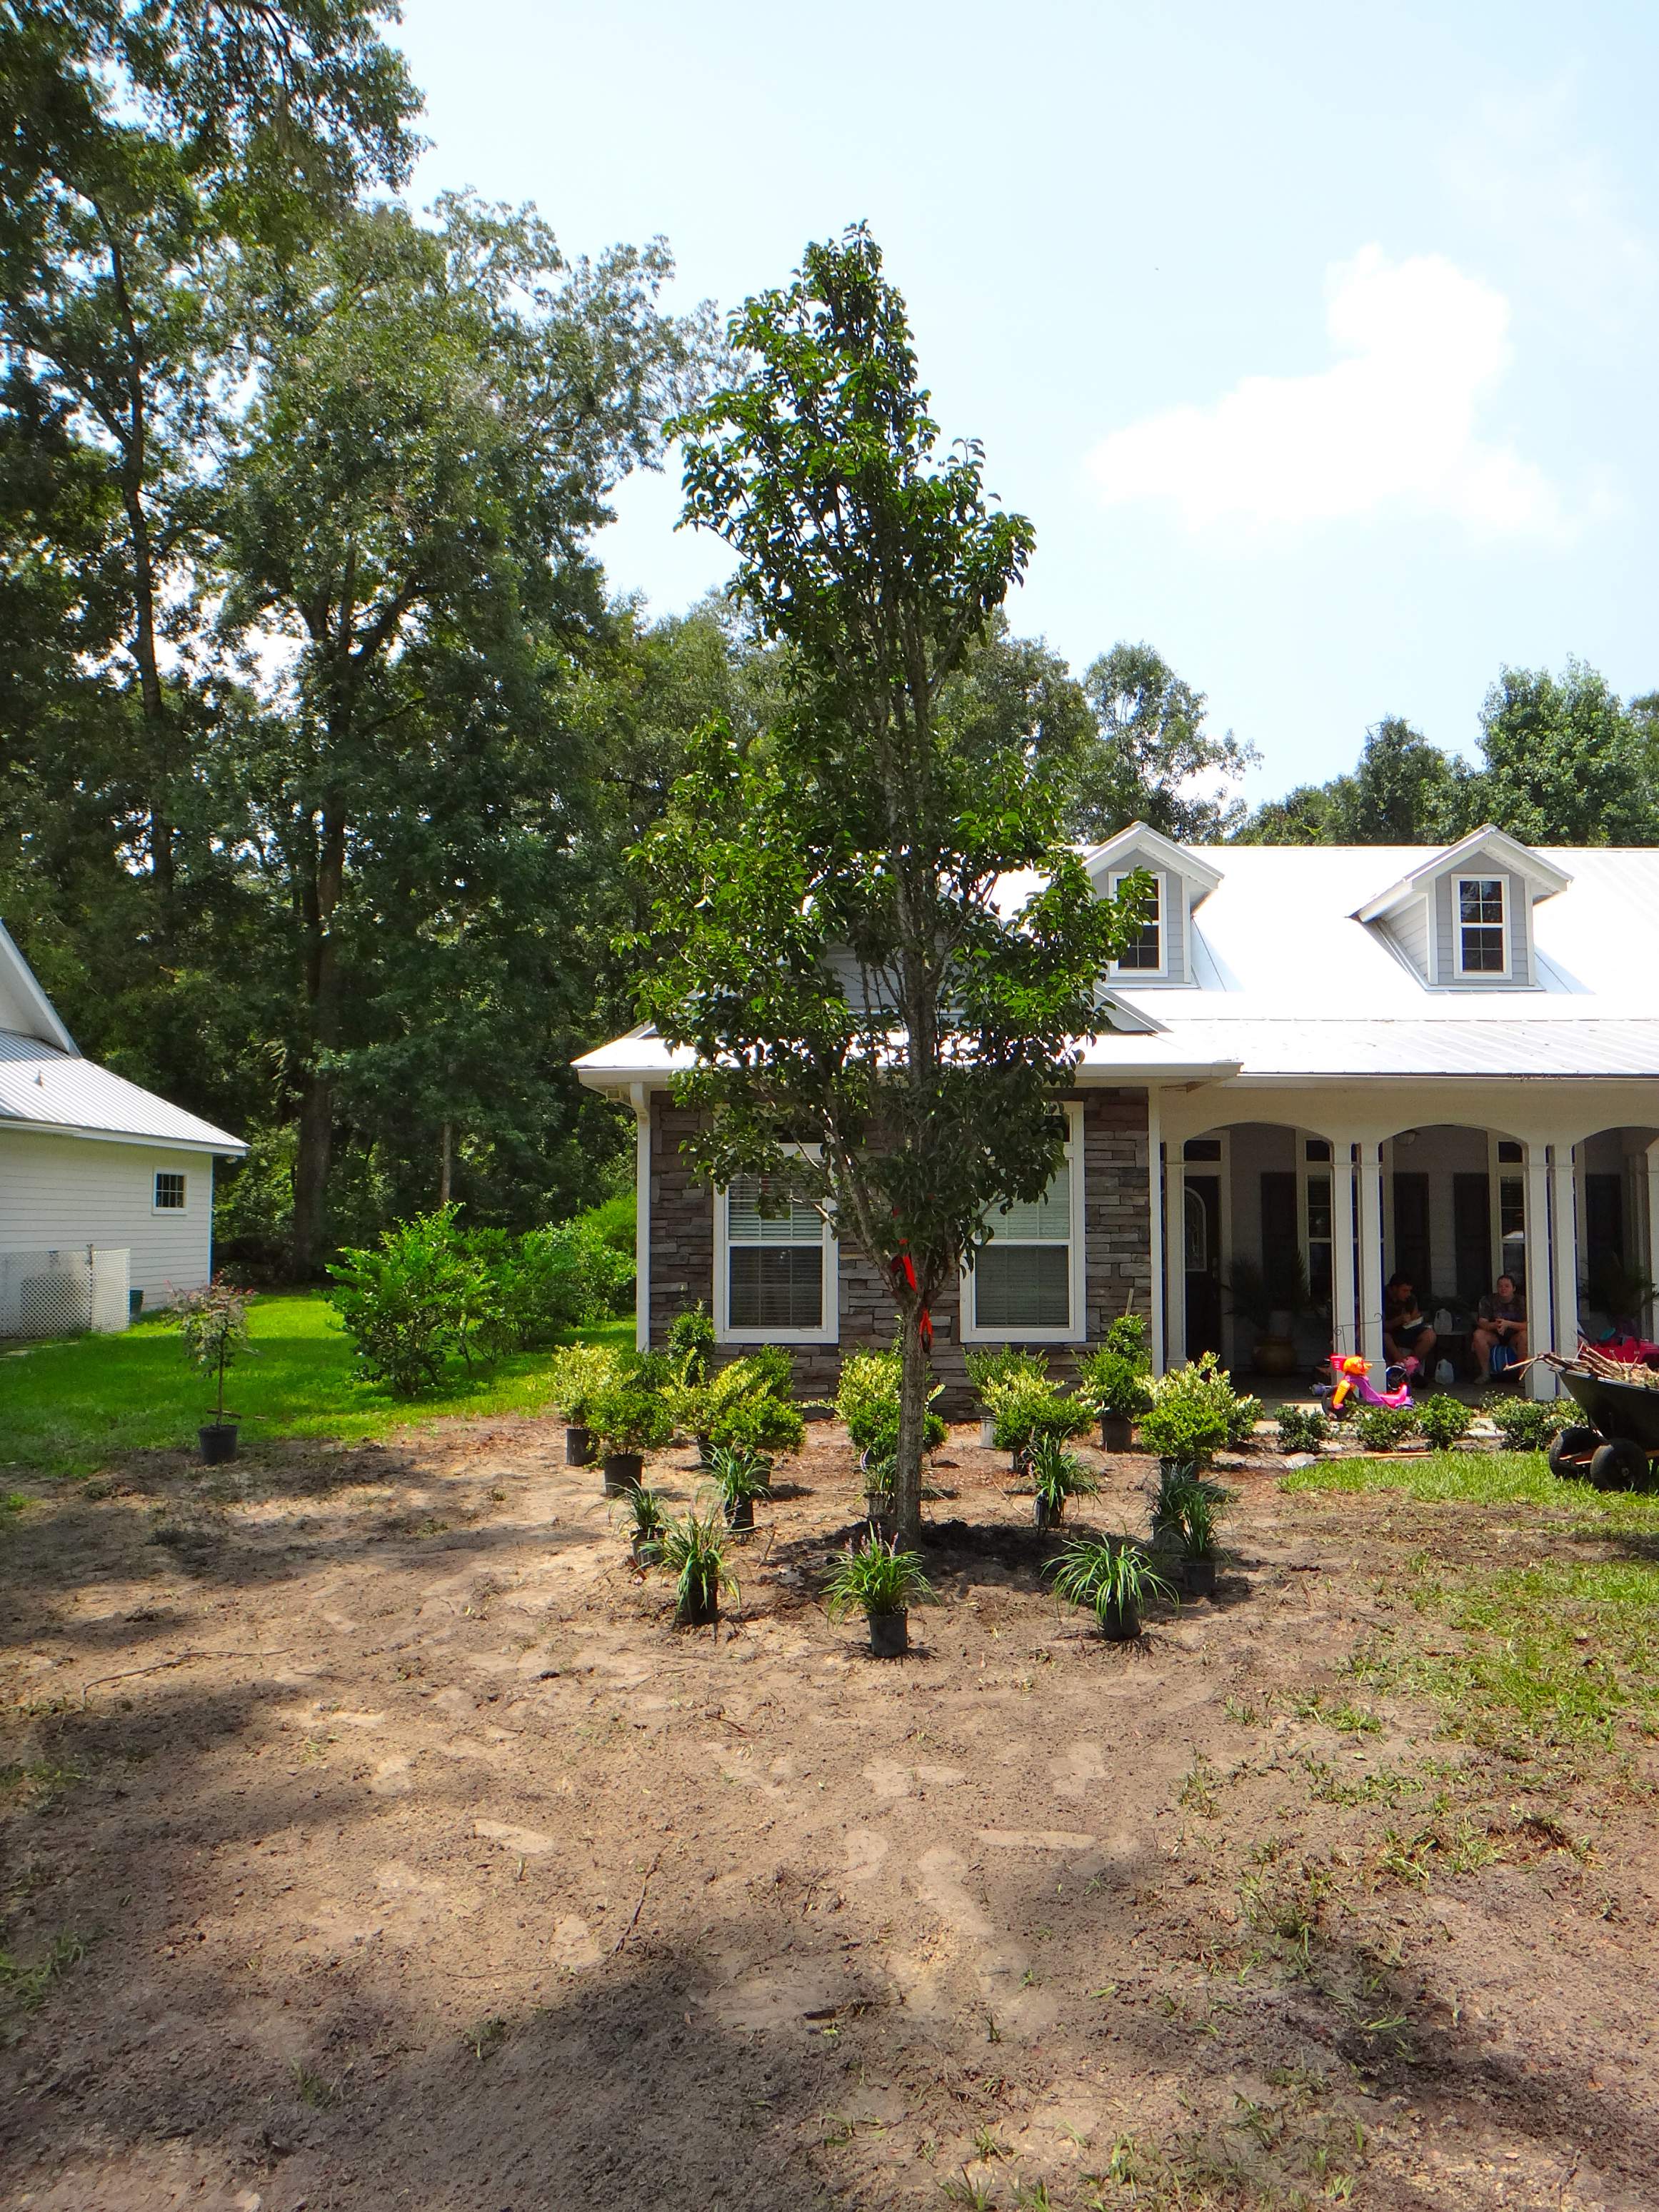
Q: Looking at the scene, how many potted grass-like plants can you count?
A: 9